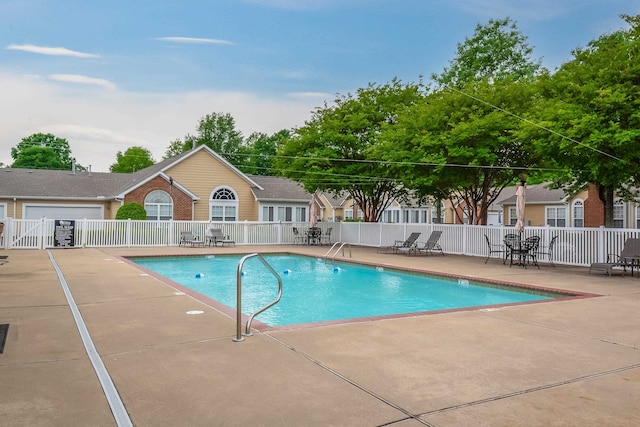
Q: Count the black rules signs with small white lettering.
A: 1